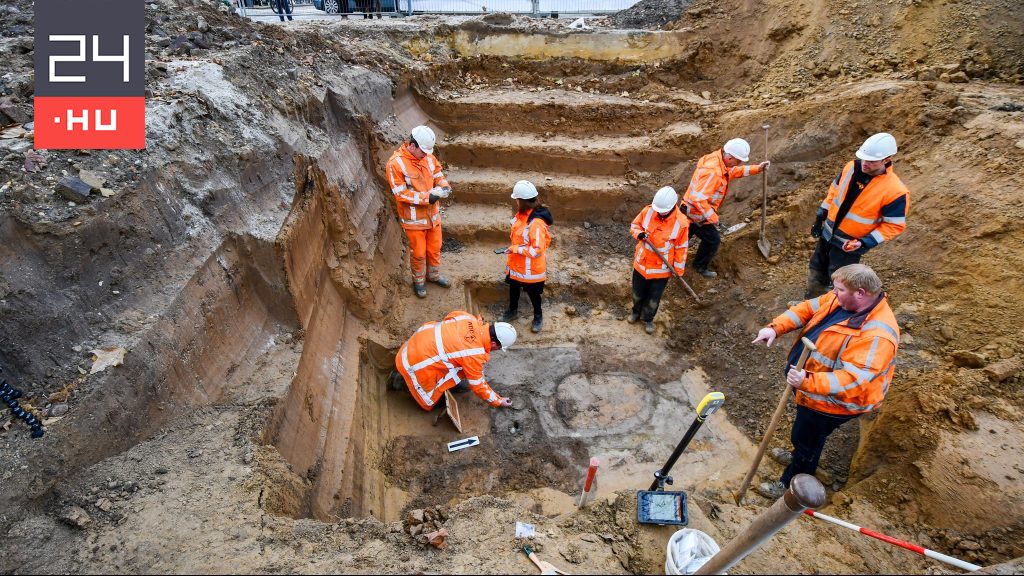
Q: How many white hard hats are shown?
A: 6